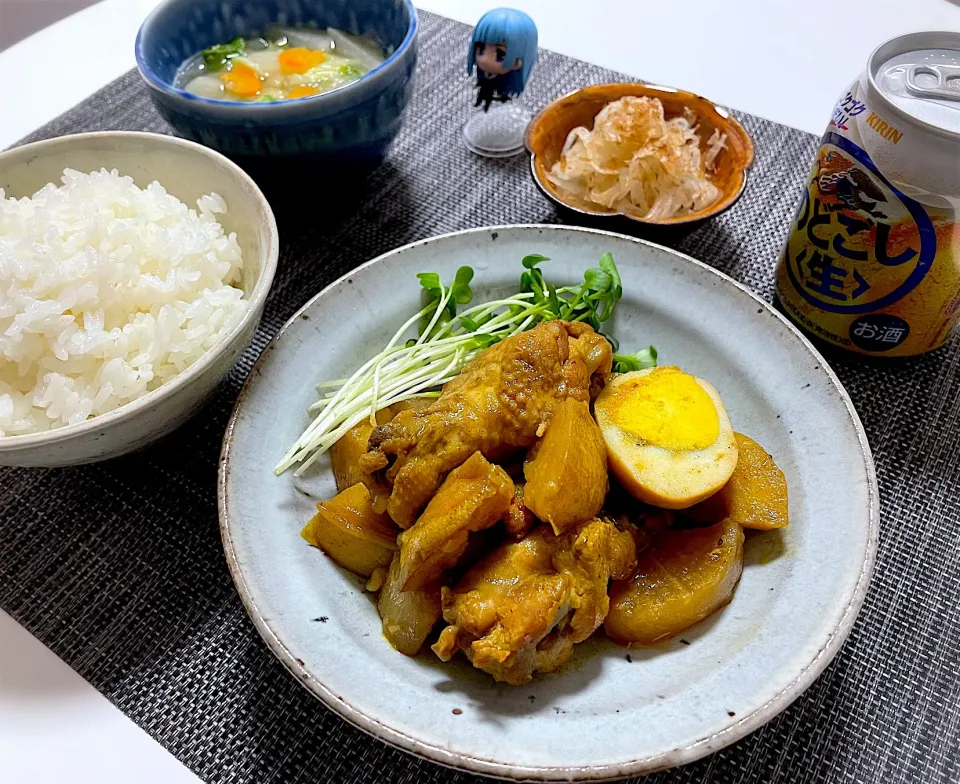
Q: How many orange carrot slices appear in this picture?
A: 3